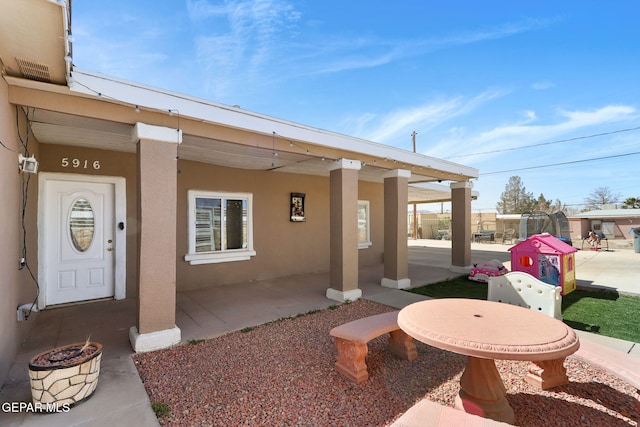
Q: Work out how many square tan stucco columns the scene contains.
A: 4